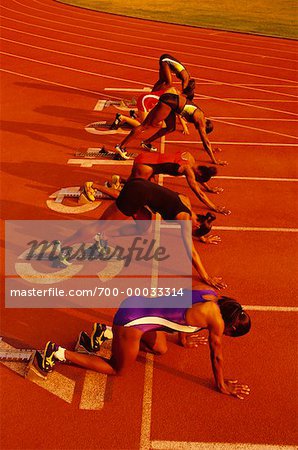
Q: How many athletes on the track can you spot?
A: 6